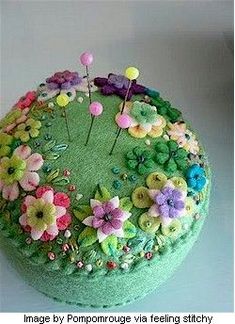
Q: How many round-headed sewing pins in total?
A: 5